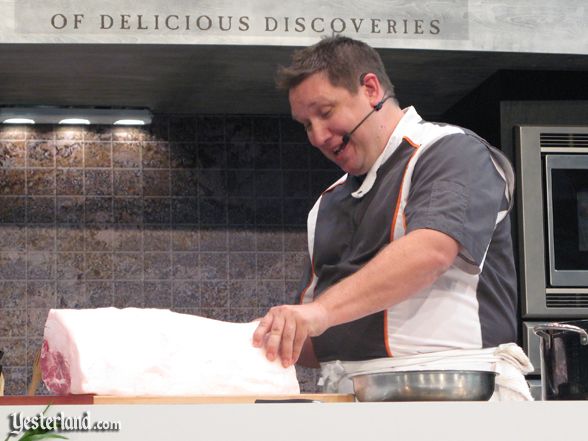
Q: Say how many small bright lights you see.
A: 3